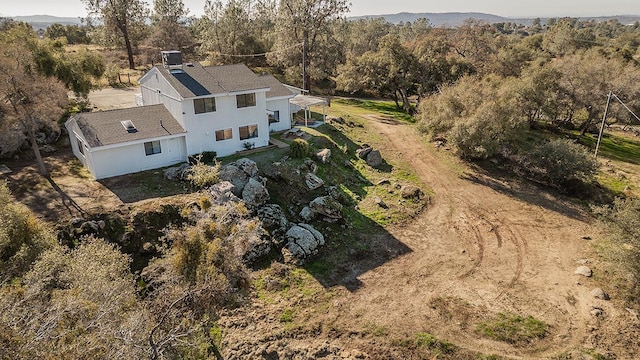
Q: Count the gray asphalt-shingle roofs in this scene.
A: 3